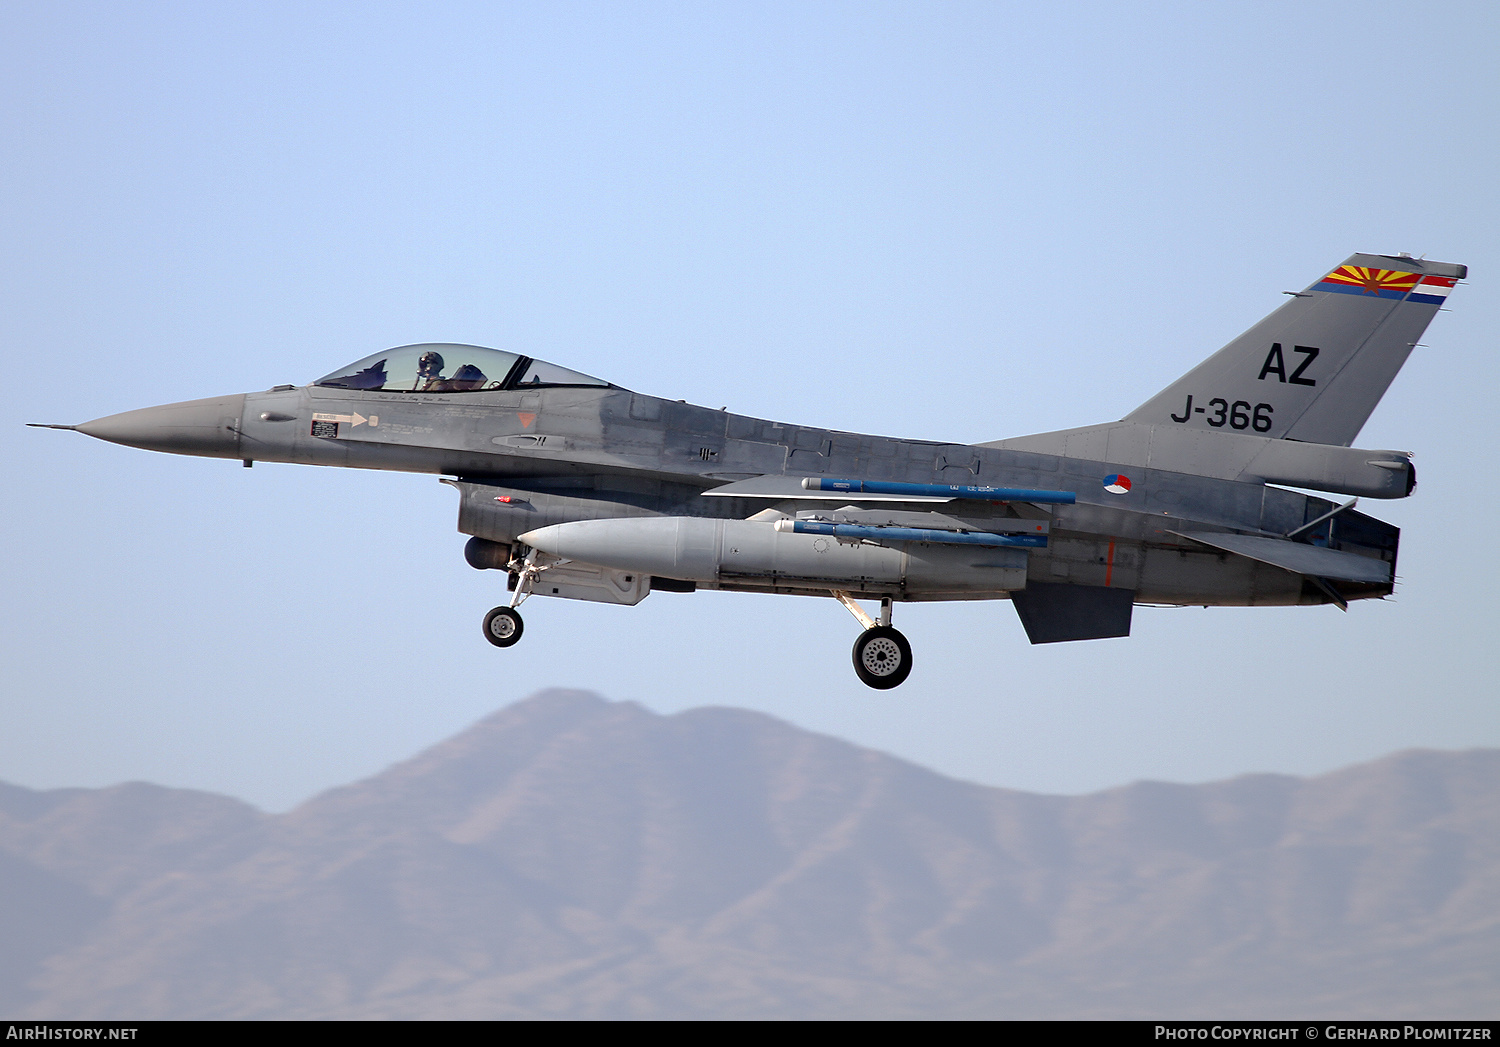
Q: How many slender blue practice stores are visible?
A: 2